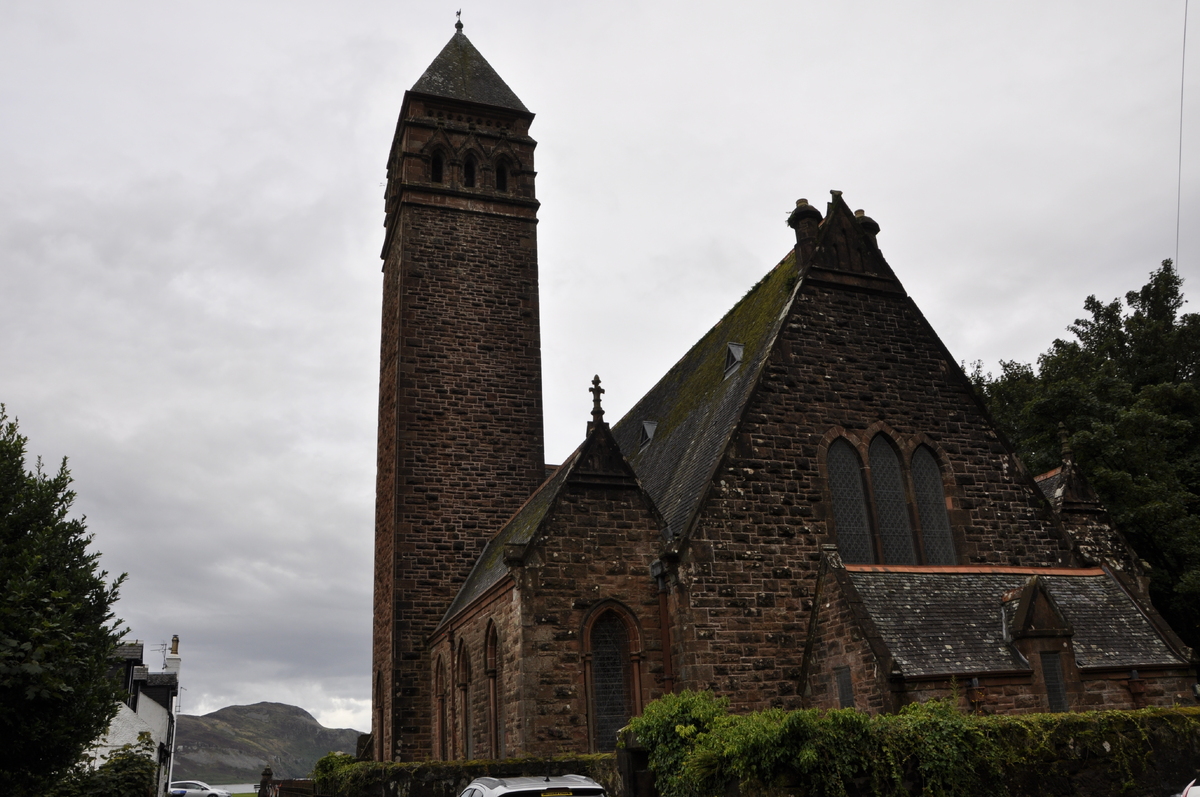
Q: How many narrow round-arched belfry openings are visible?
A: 3